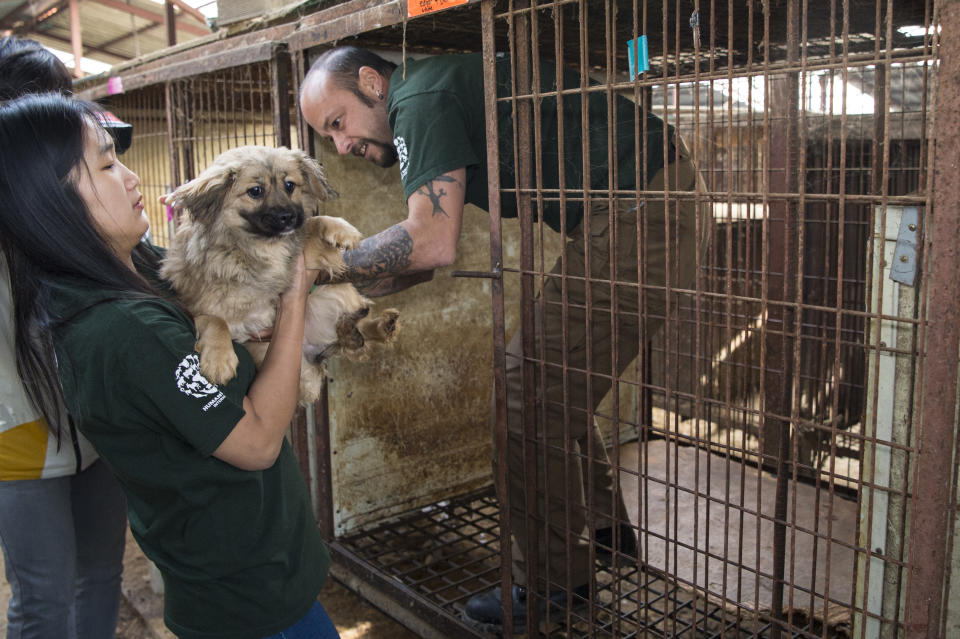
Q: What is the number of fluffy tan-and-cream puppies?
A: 1